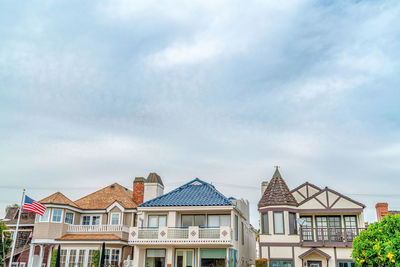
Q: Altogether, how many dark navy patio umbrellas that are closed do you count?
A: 2